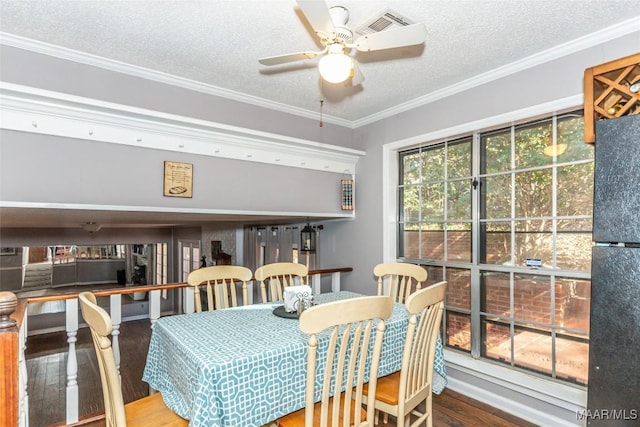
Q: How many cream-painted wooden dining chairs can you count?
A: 6